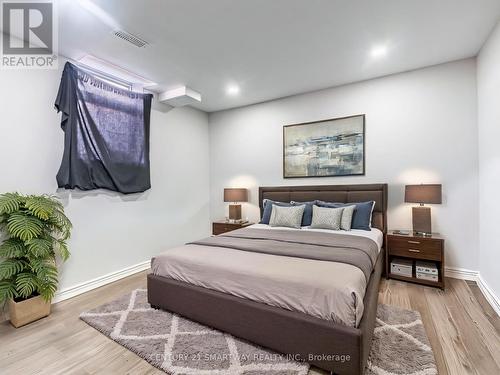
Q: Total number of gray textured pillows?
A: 3